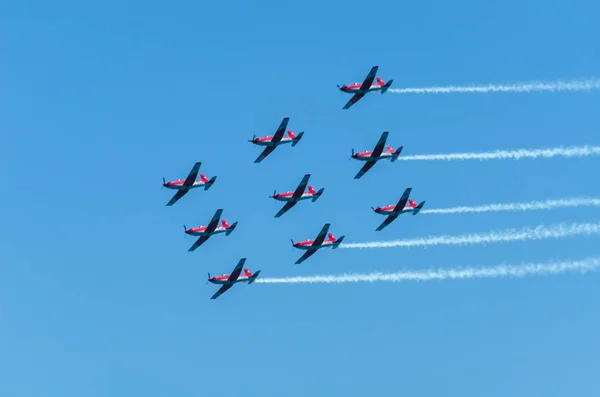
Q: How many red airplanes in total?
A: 9